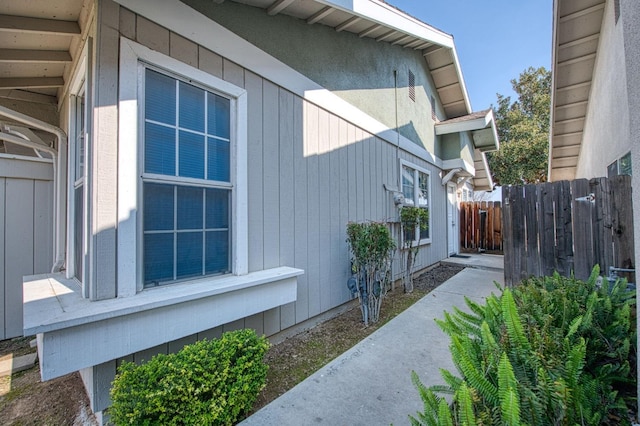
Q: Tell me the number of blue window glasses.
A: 12